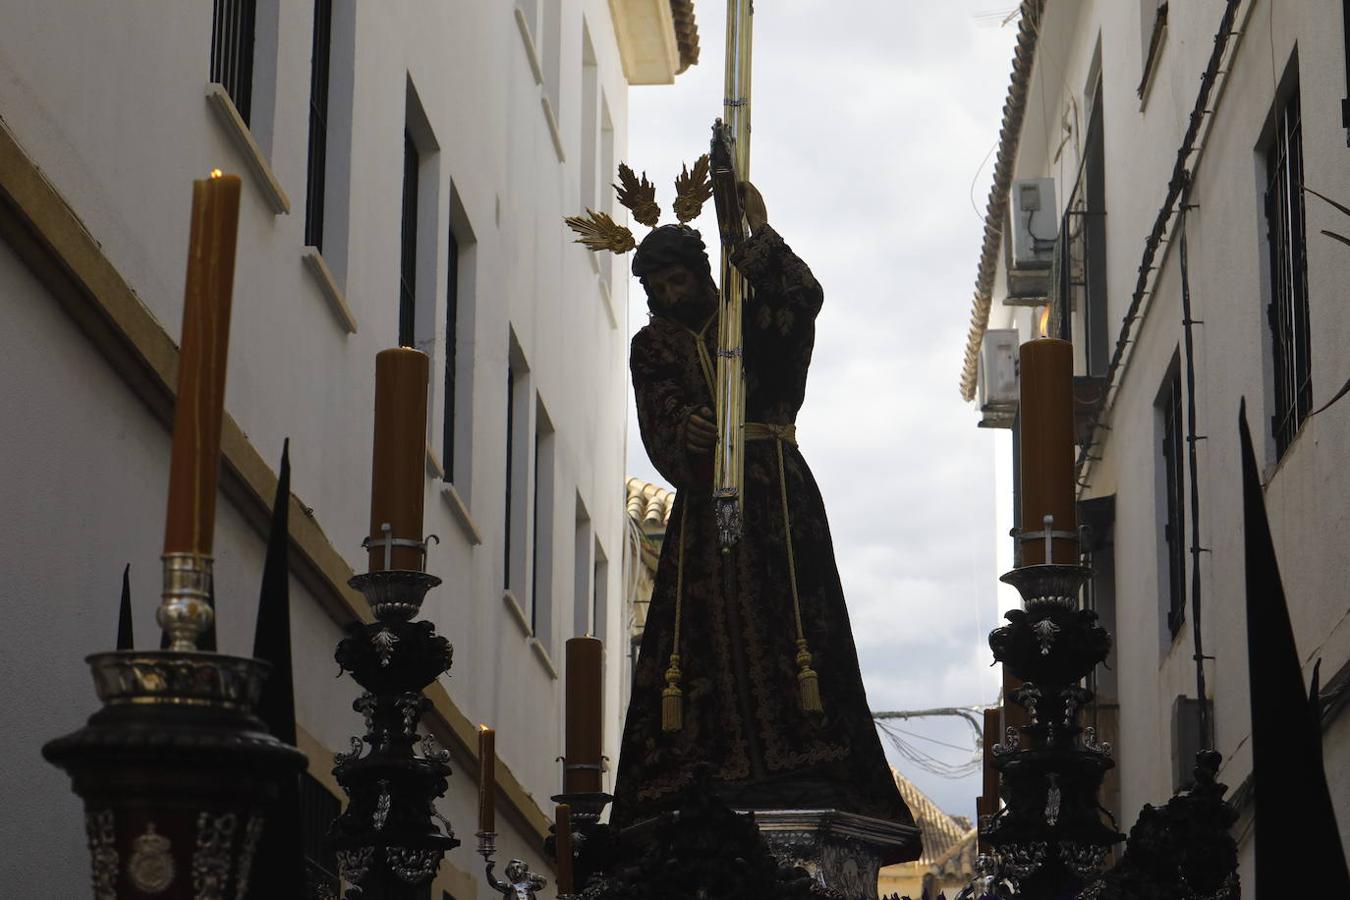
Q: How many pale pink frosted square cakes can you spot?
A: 0